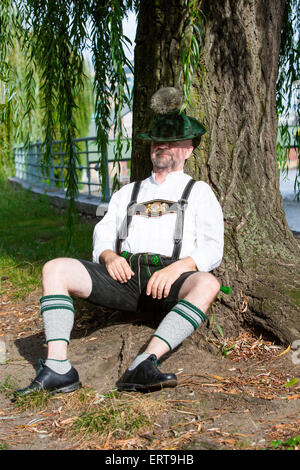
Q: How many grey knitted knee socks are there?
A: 2